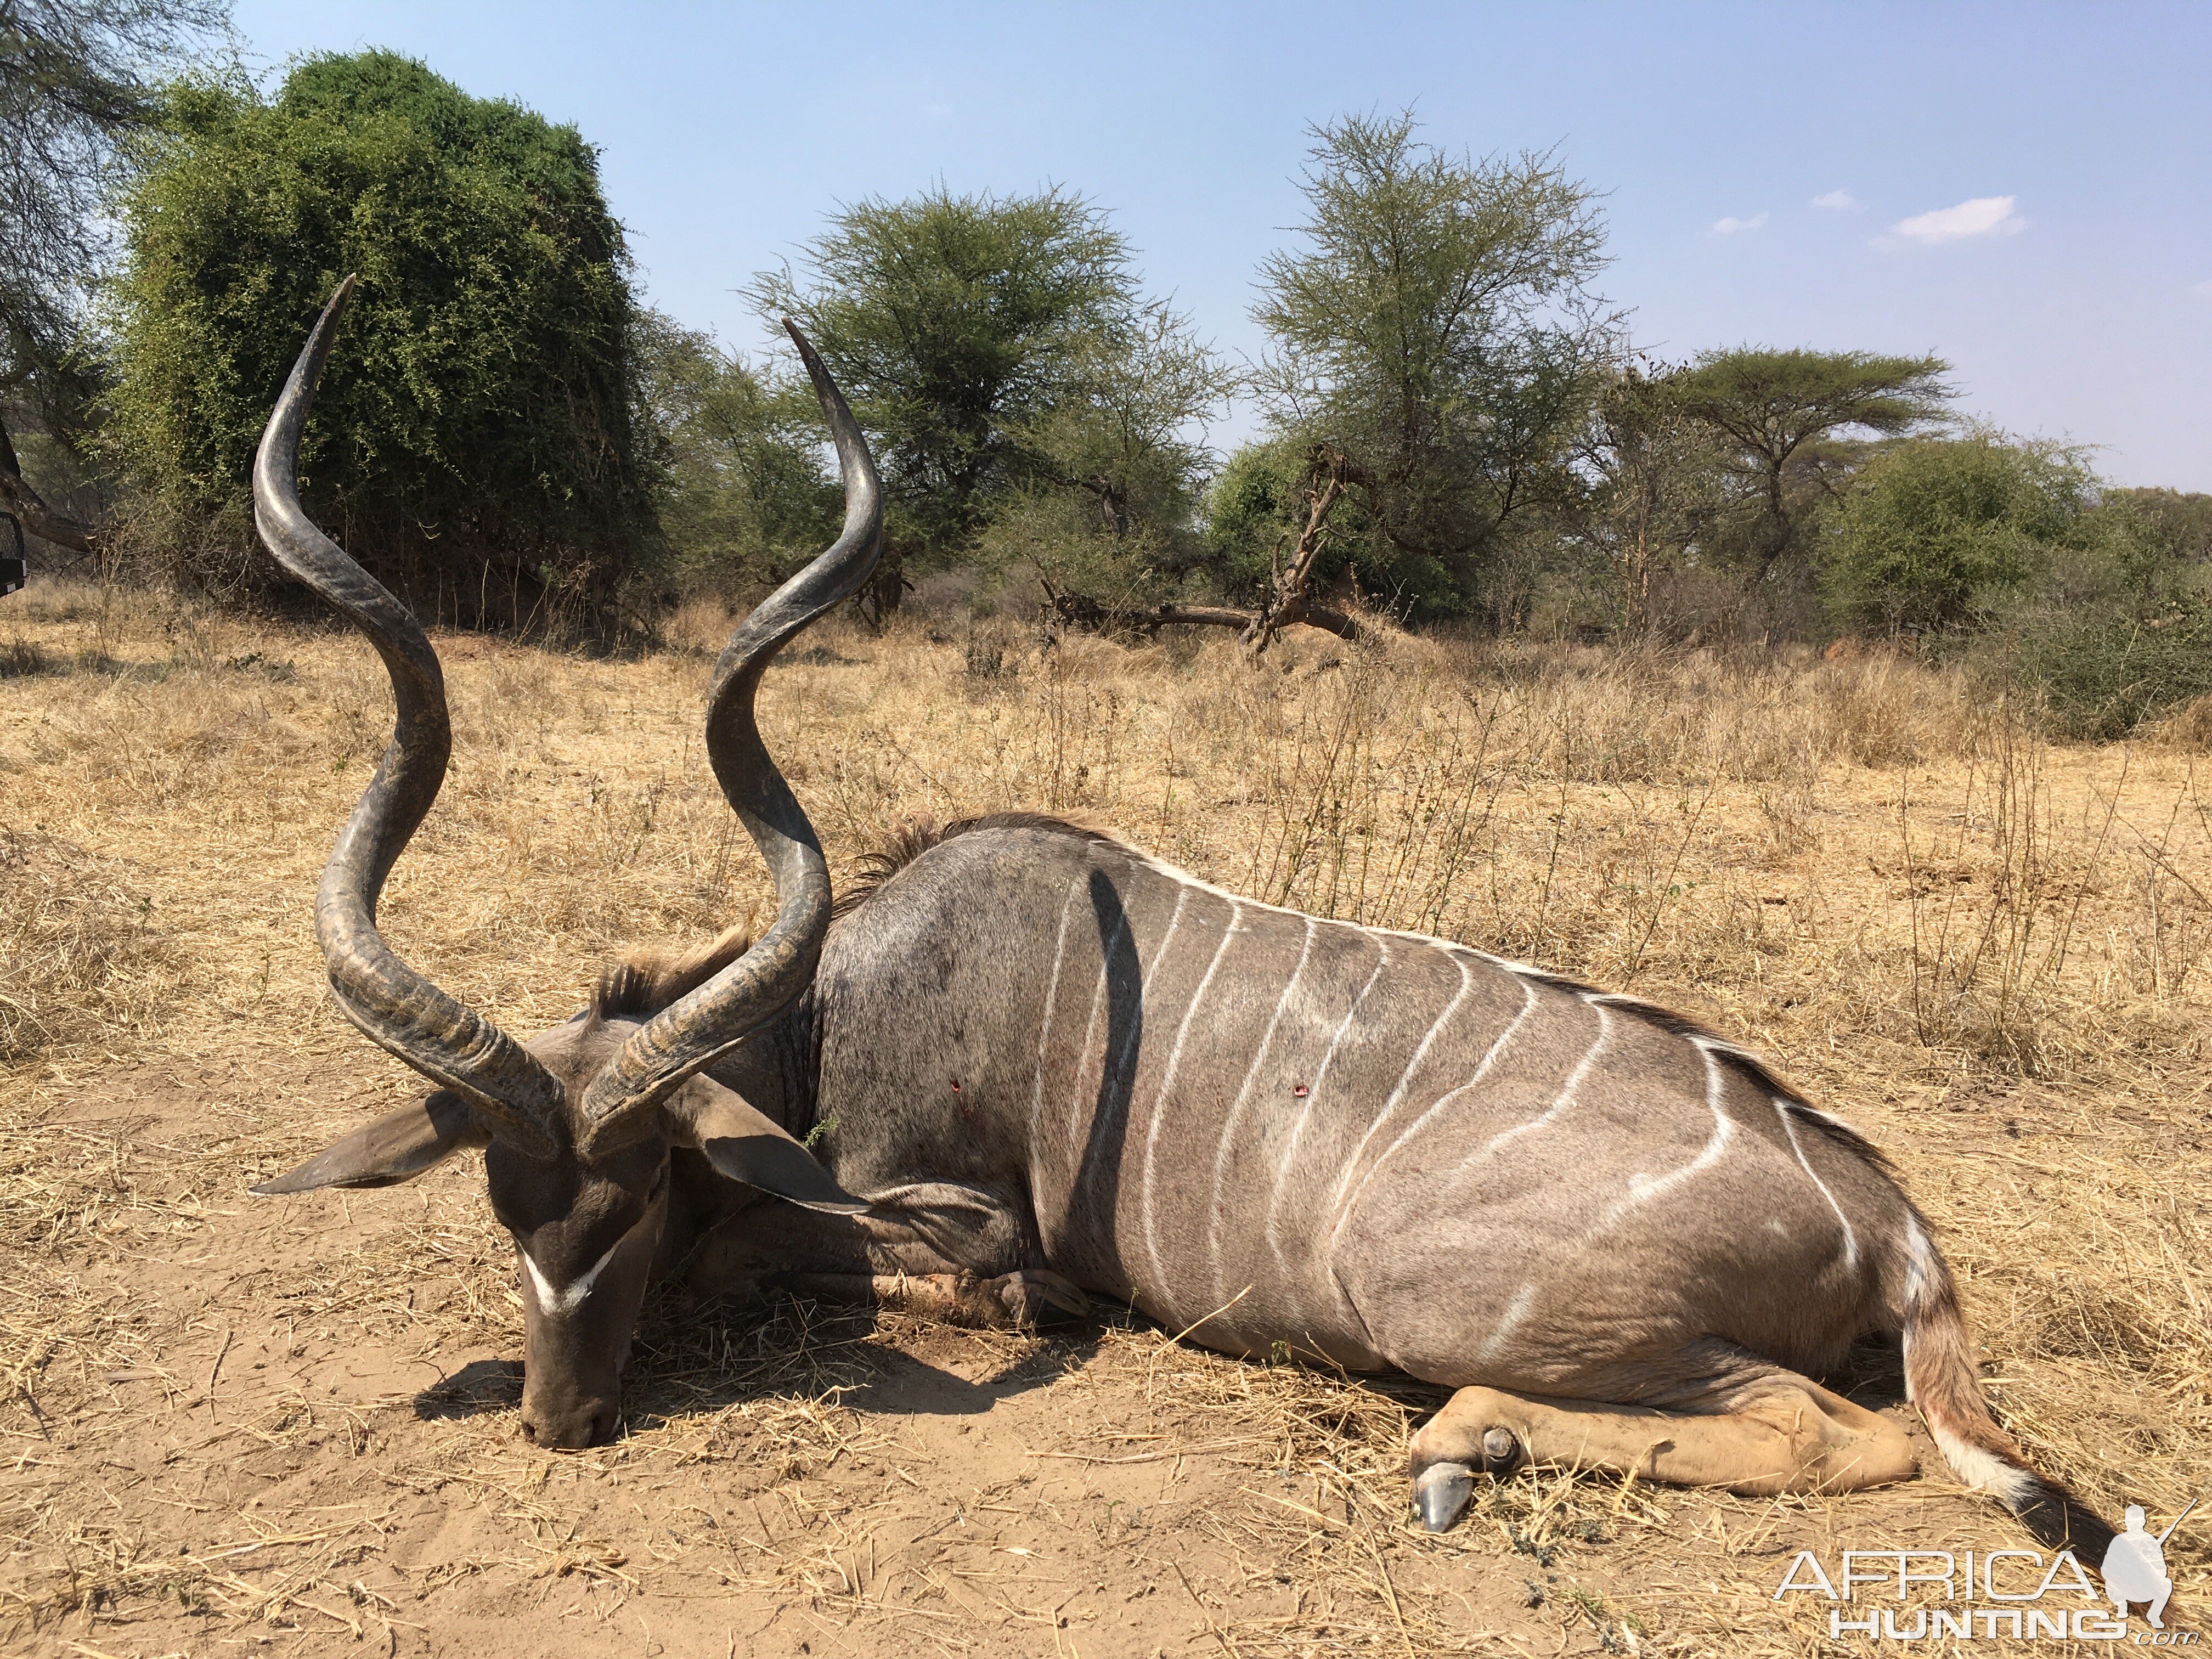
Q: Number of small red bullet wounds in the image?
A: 2